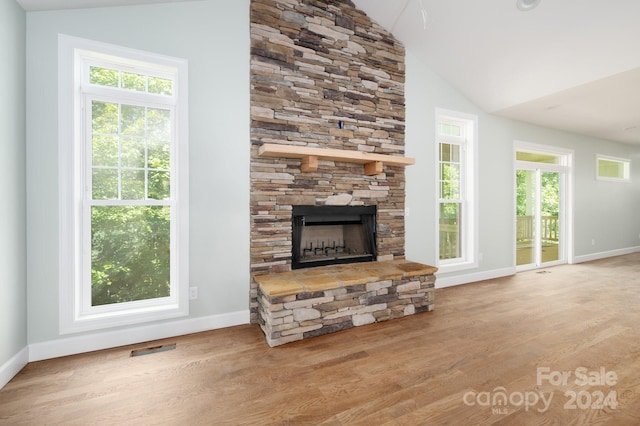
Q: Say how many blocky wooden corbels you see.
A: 2